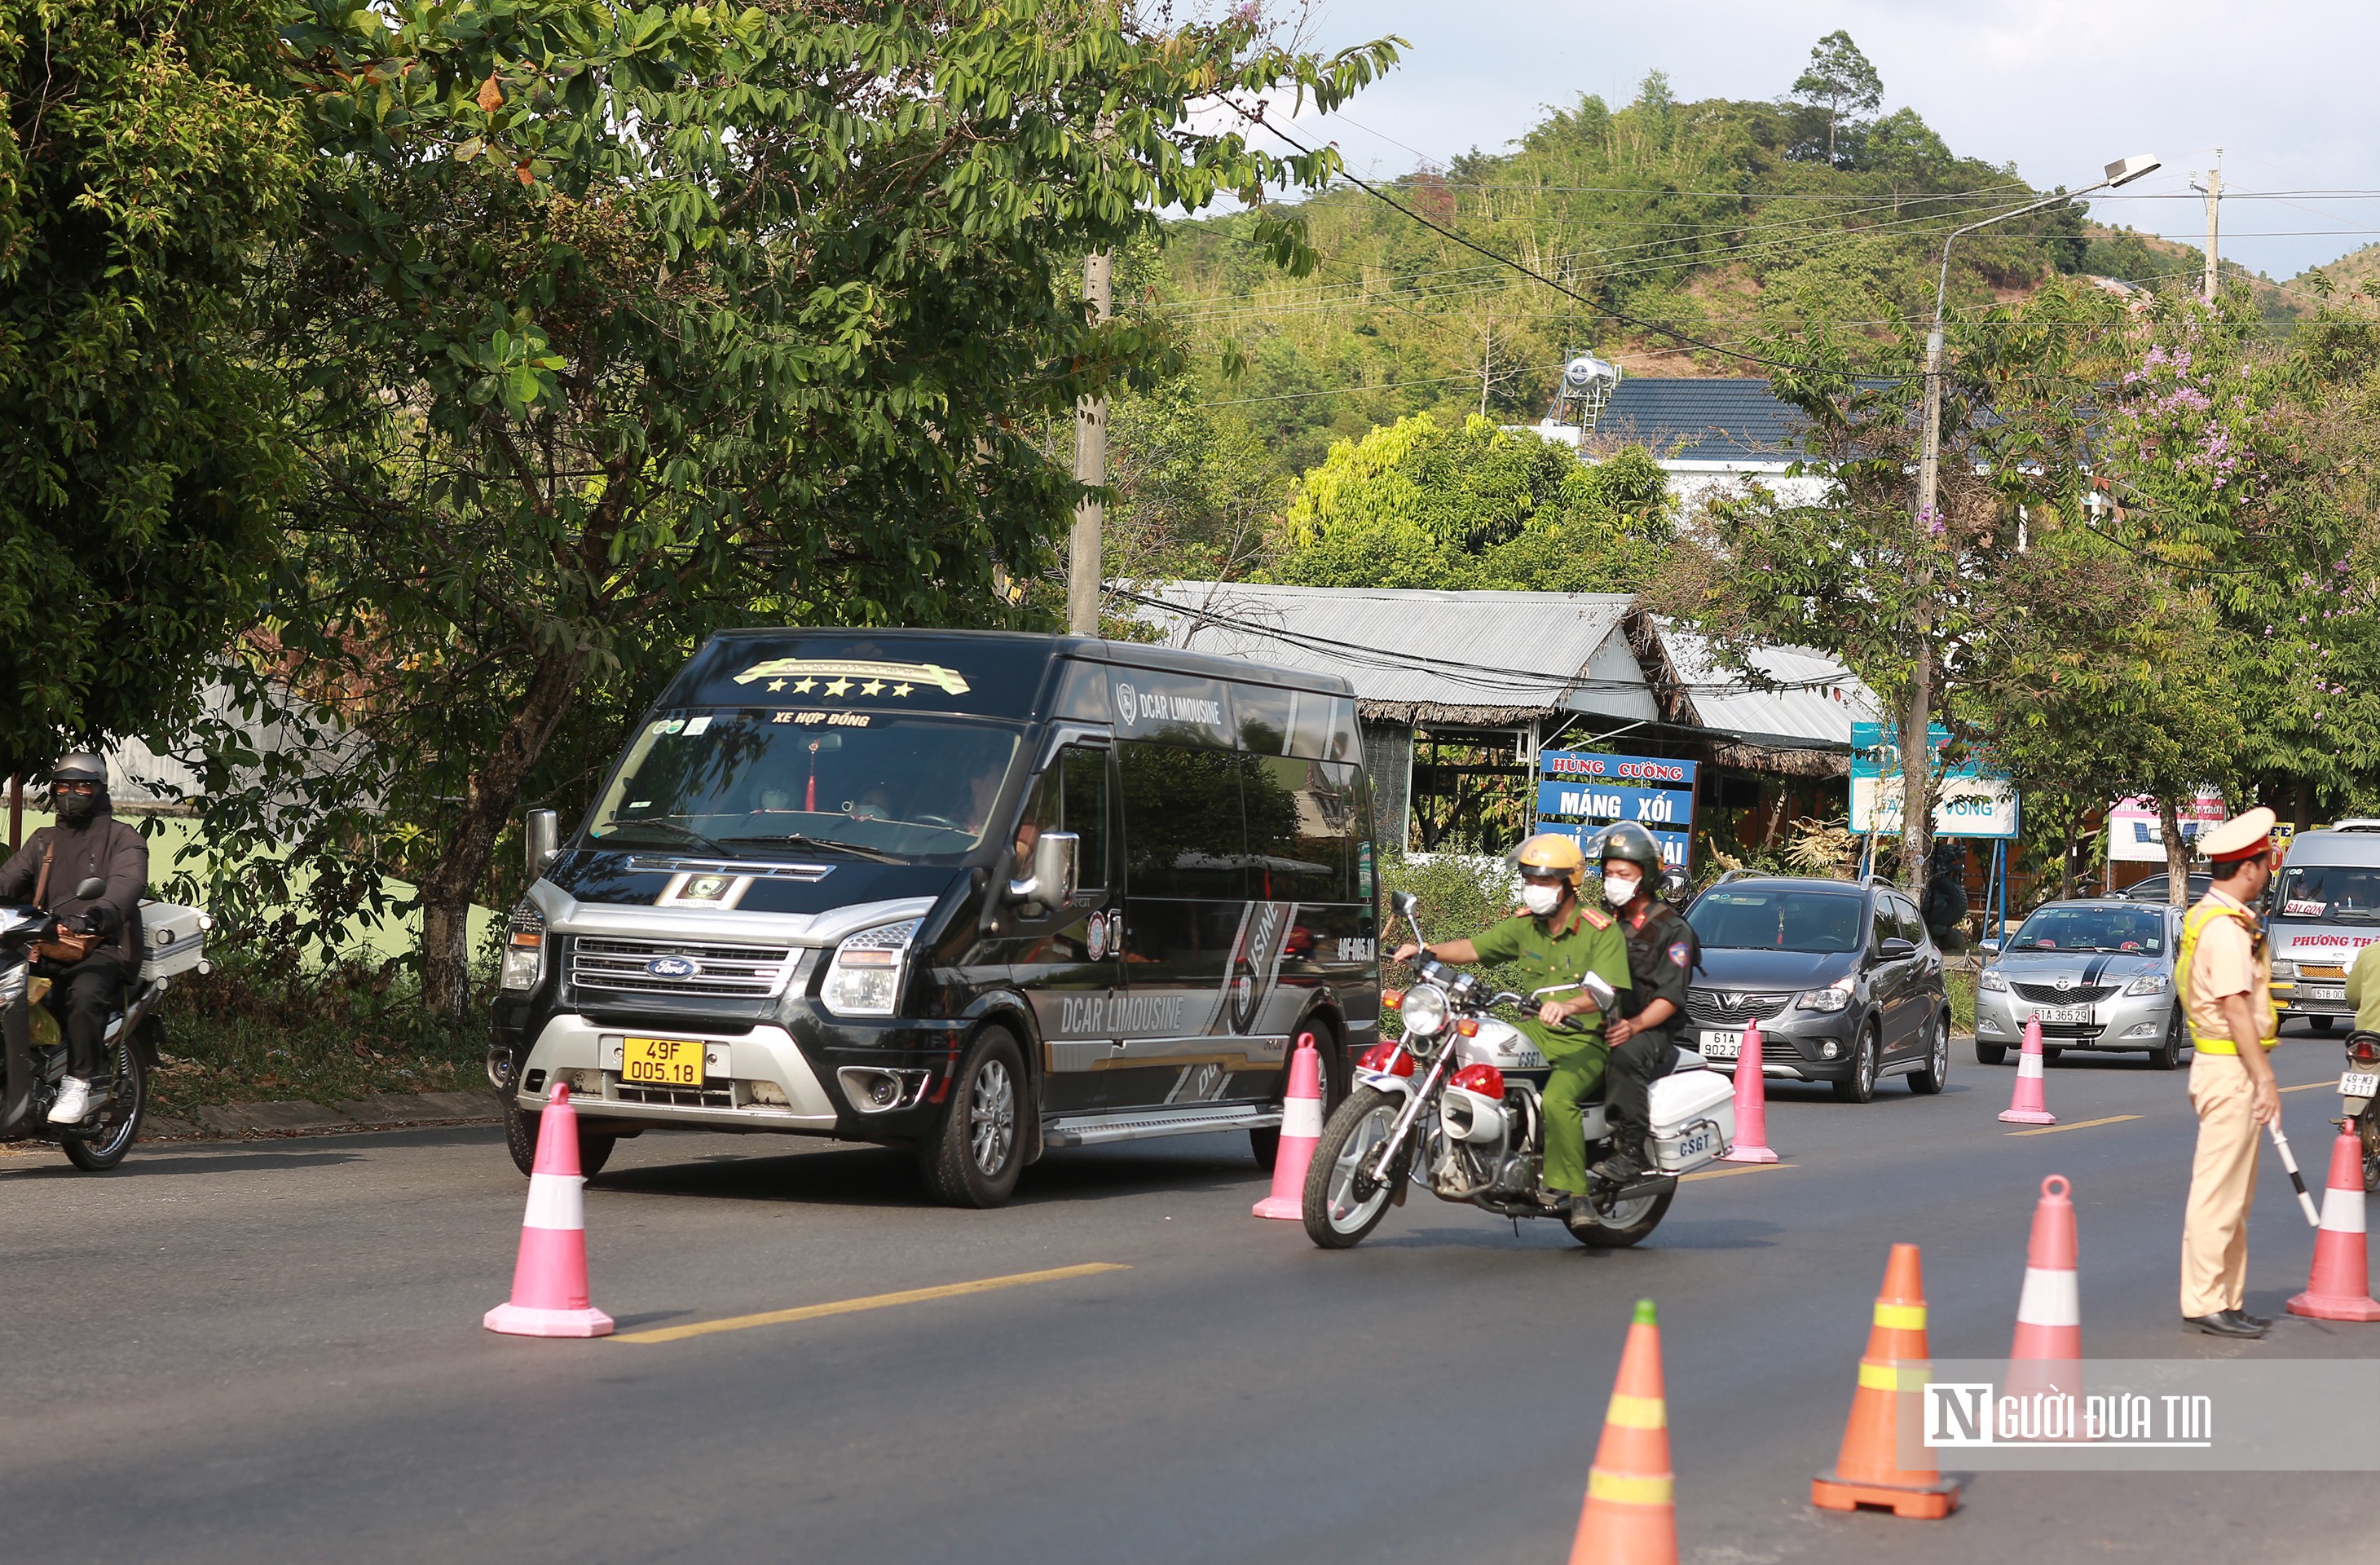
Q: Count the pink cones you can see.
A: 6